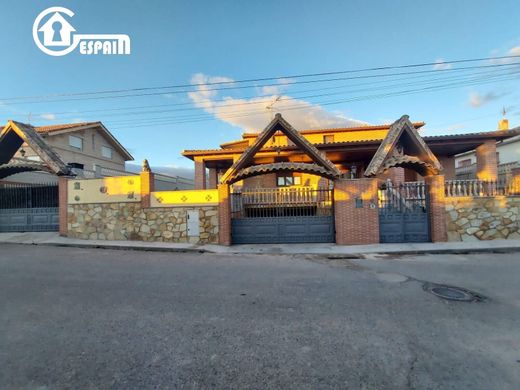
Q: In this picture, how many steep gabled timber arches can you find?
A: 3